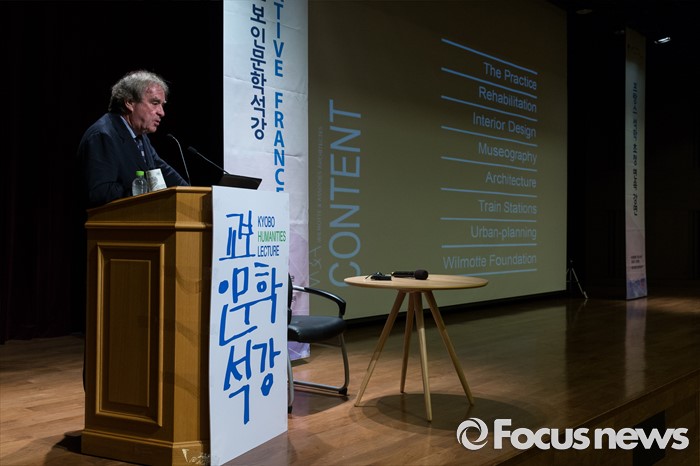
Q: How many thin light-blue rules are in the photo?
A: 9